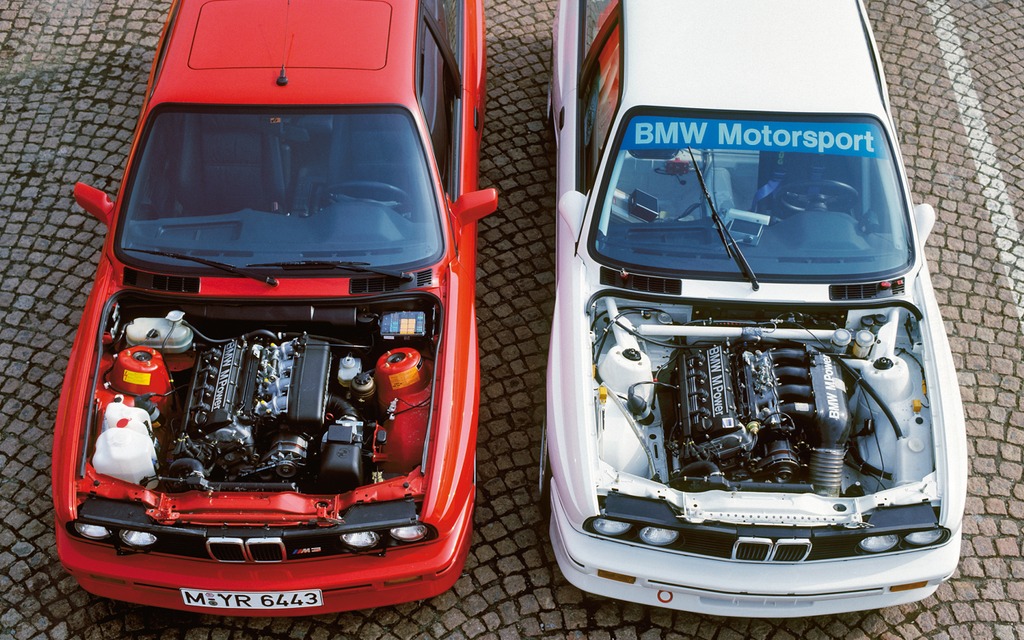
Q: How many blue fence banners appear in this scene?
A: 0